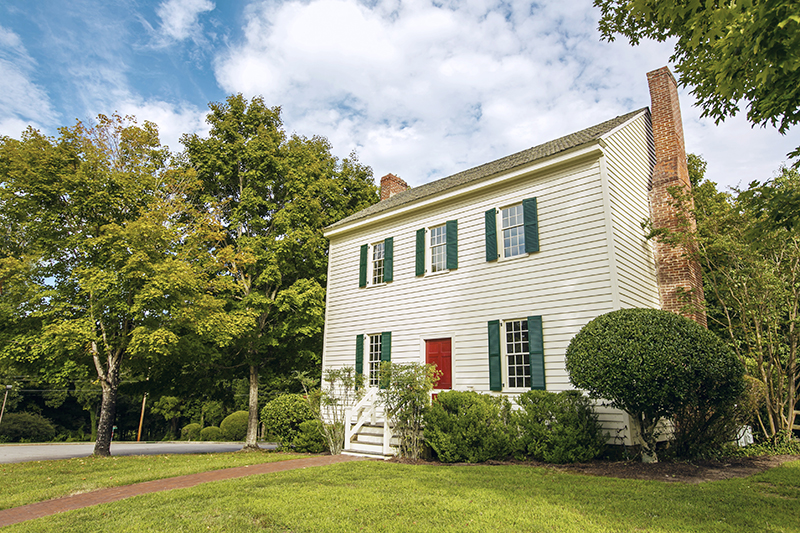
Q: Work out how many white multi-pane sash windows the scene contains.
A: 5